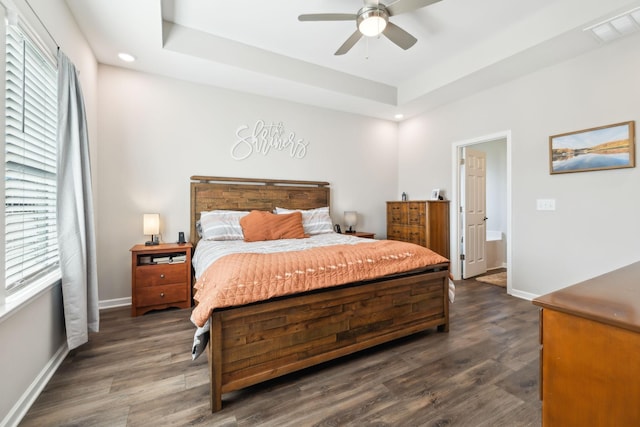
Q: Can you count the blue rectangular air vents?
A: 0